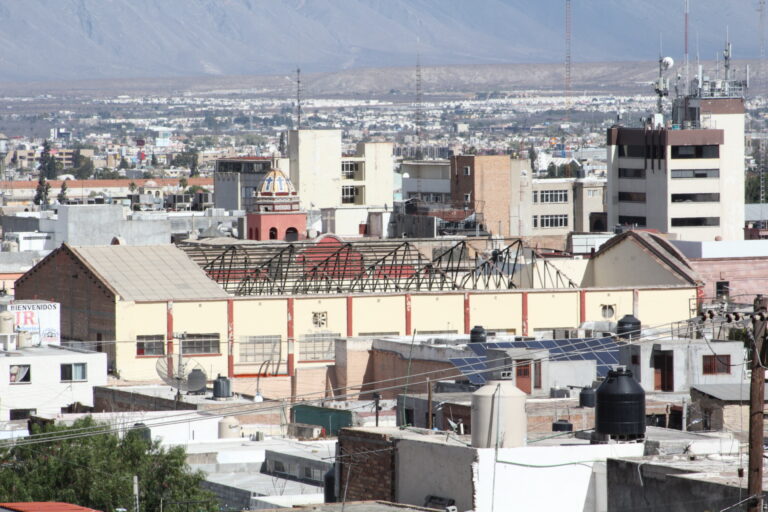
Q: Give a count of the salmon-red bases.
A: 1